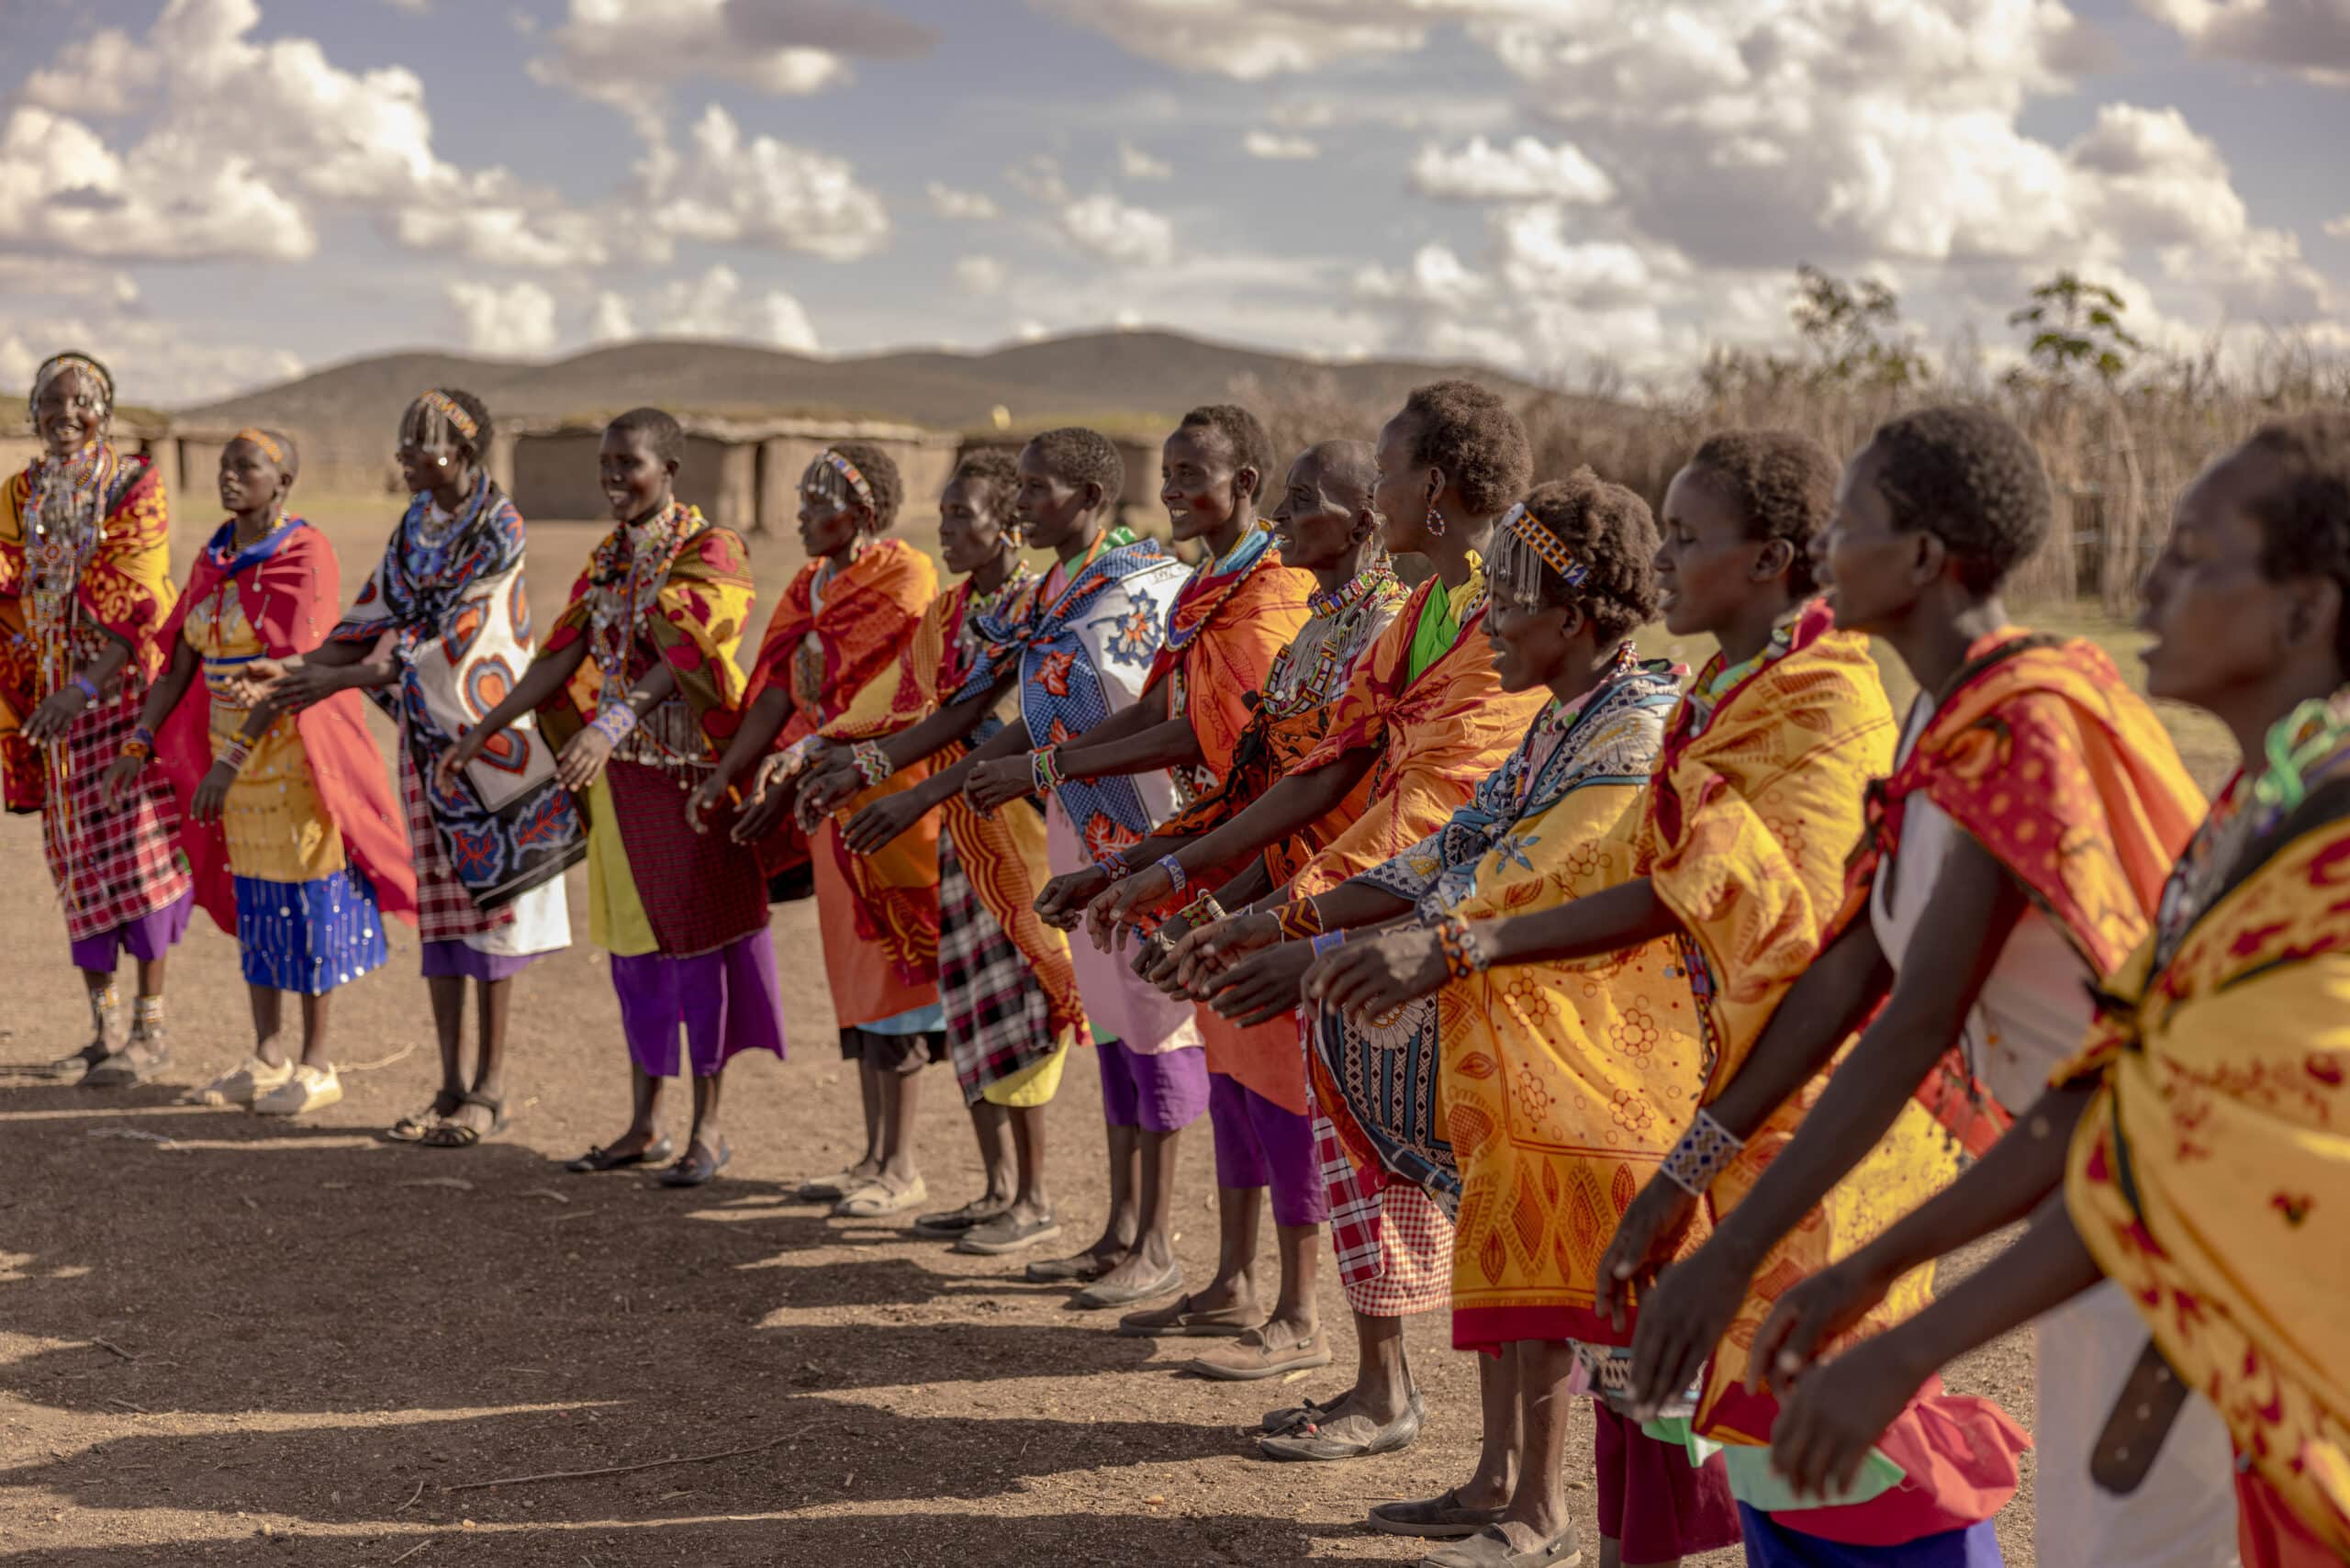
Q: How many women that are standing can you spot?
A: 14